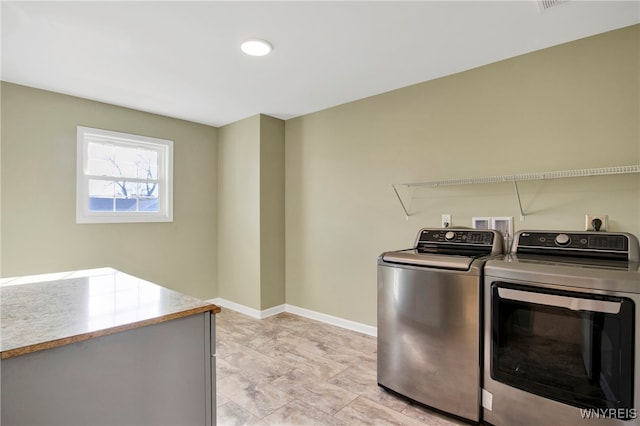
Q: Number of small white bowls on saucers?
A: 0